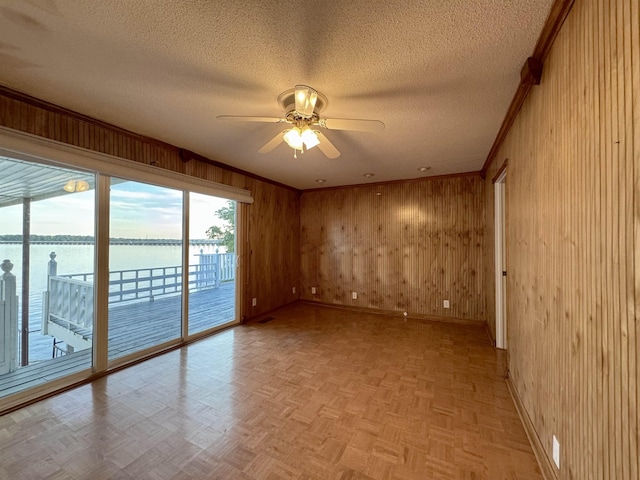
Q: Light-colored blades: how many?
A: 5